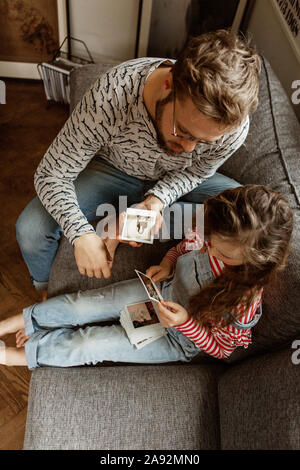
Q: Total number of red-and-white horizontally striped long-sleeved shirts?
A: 1